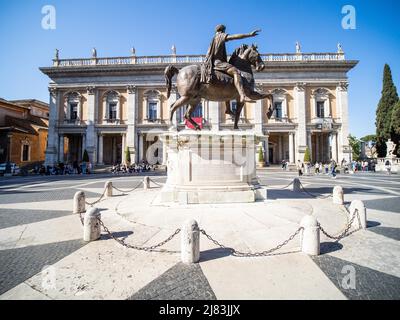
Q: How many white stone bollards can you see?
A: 9